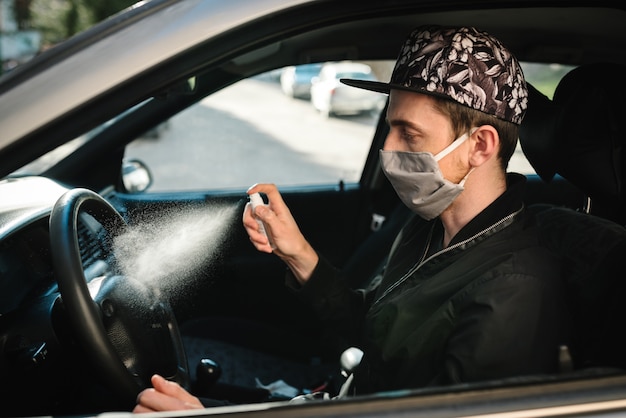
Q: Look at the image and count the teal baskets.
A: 0